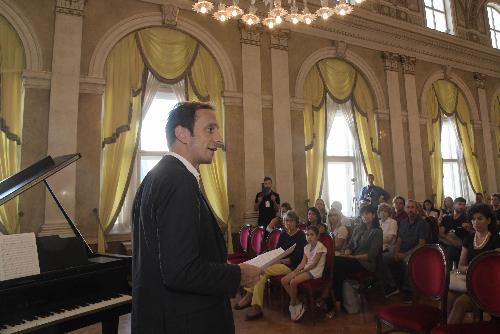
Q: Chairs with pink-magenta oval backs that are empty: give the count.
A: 3